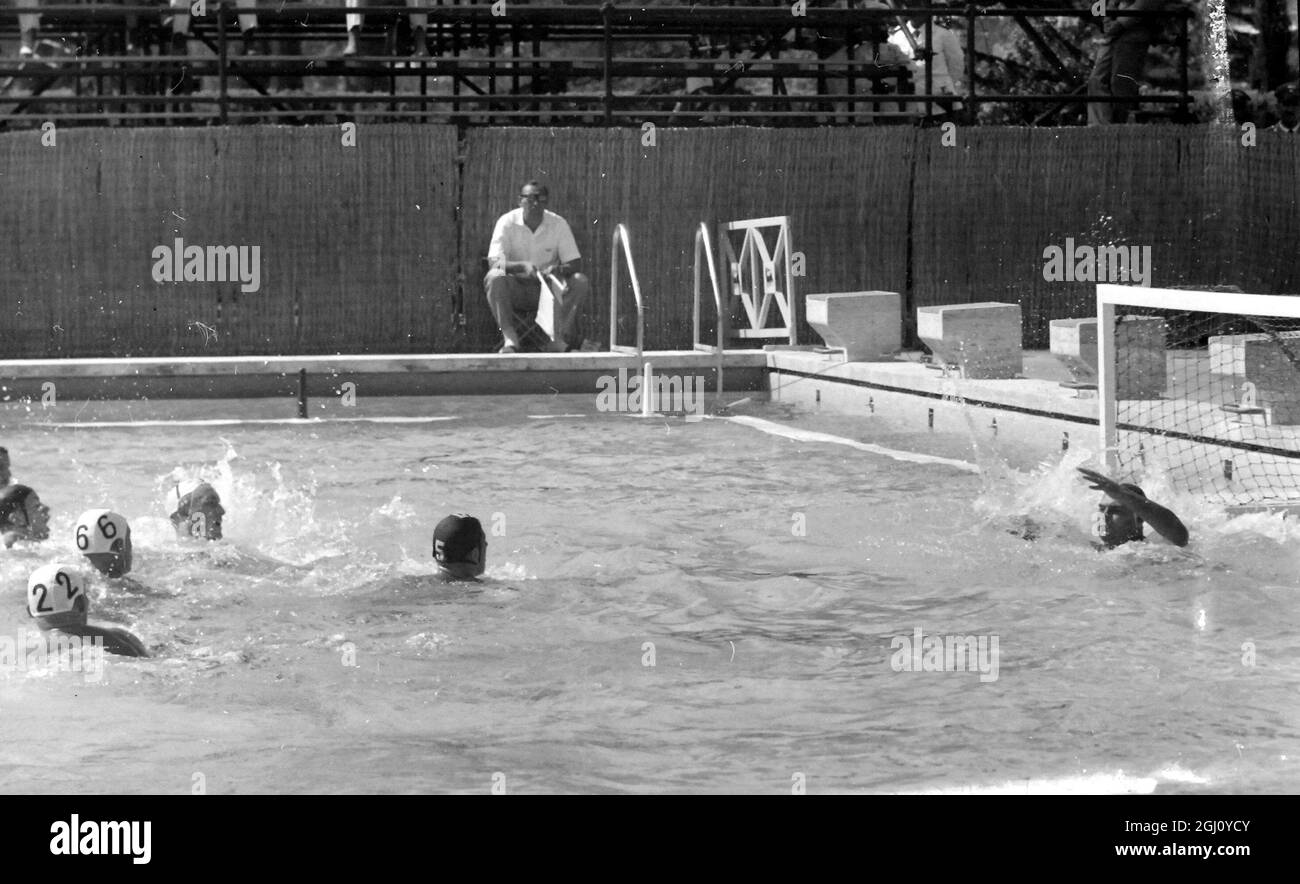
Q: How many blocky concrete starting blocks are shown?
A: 4